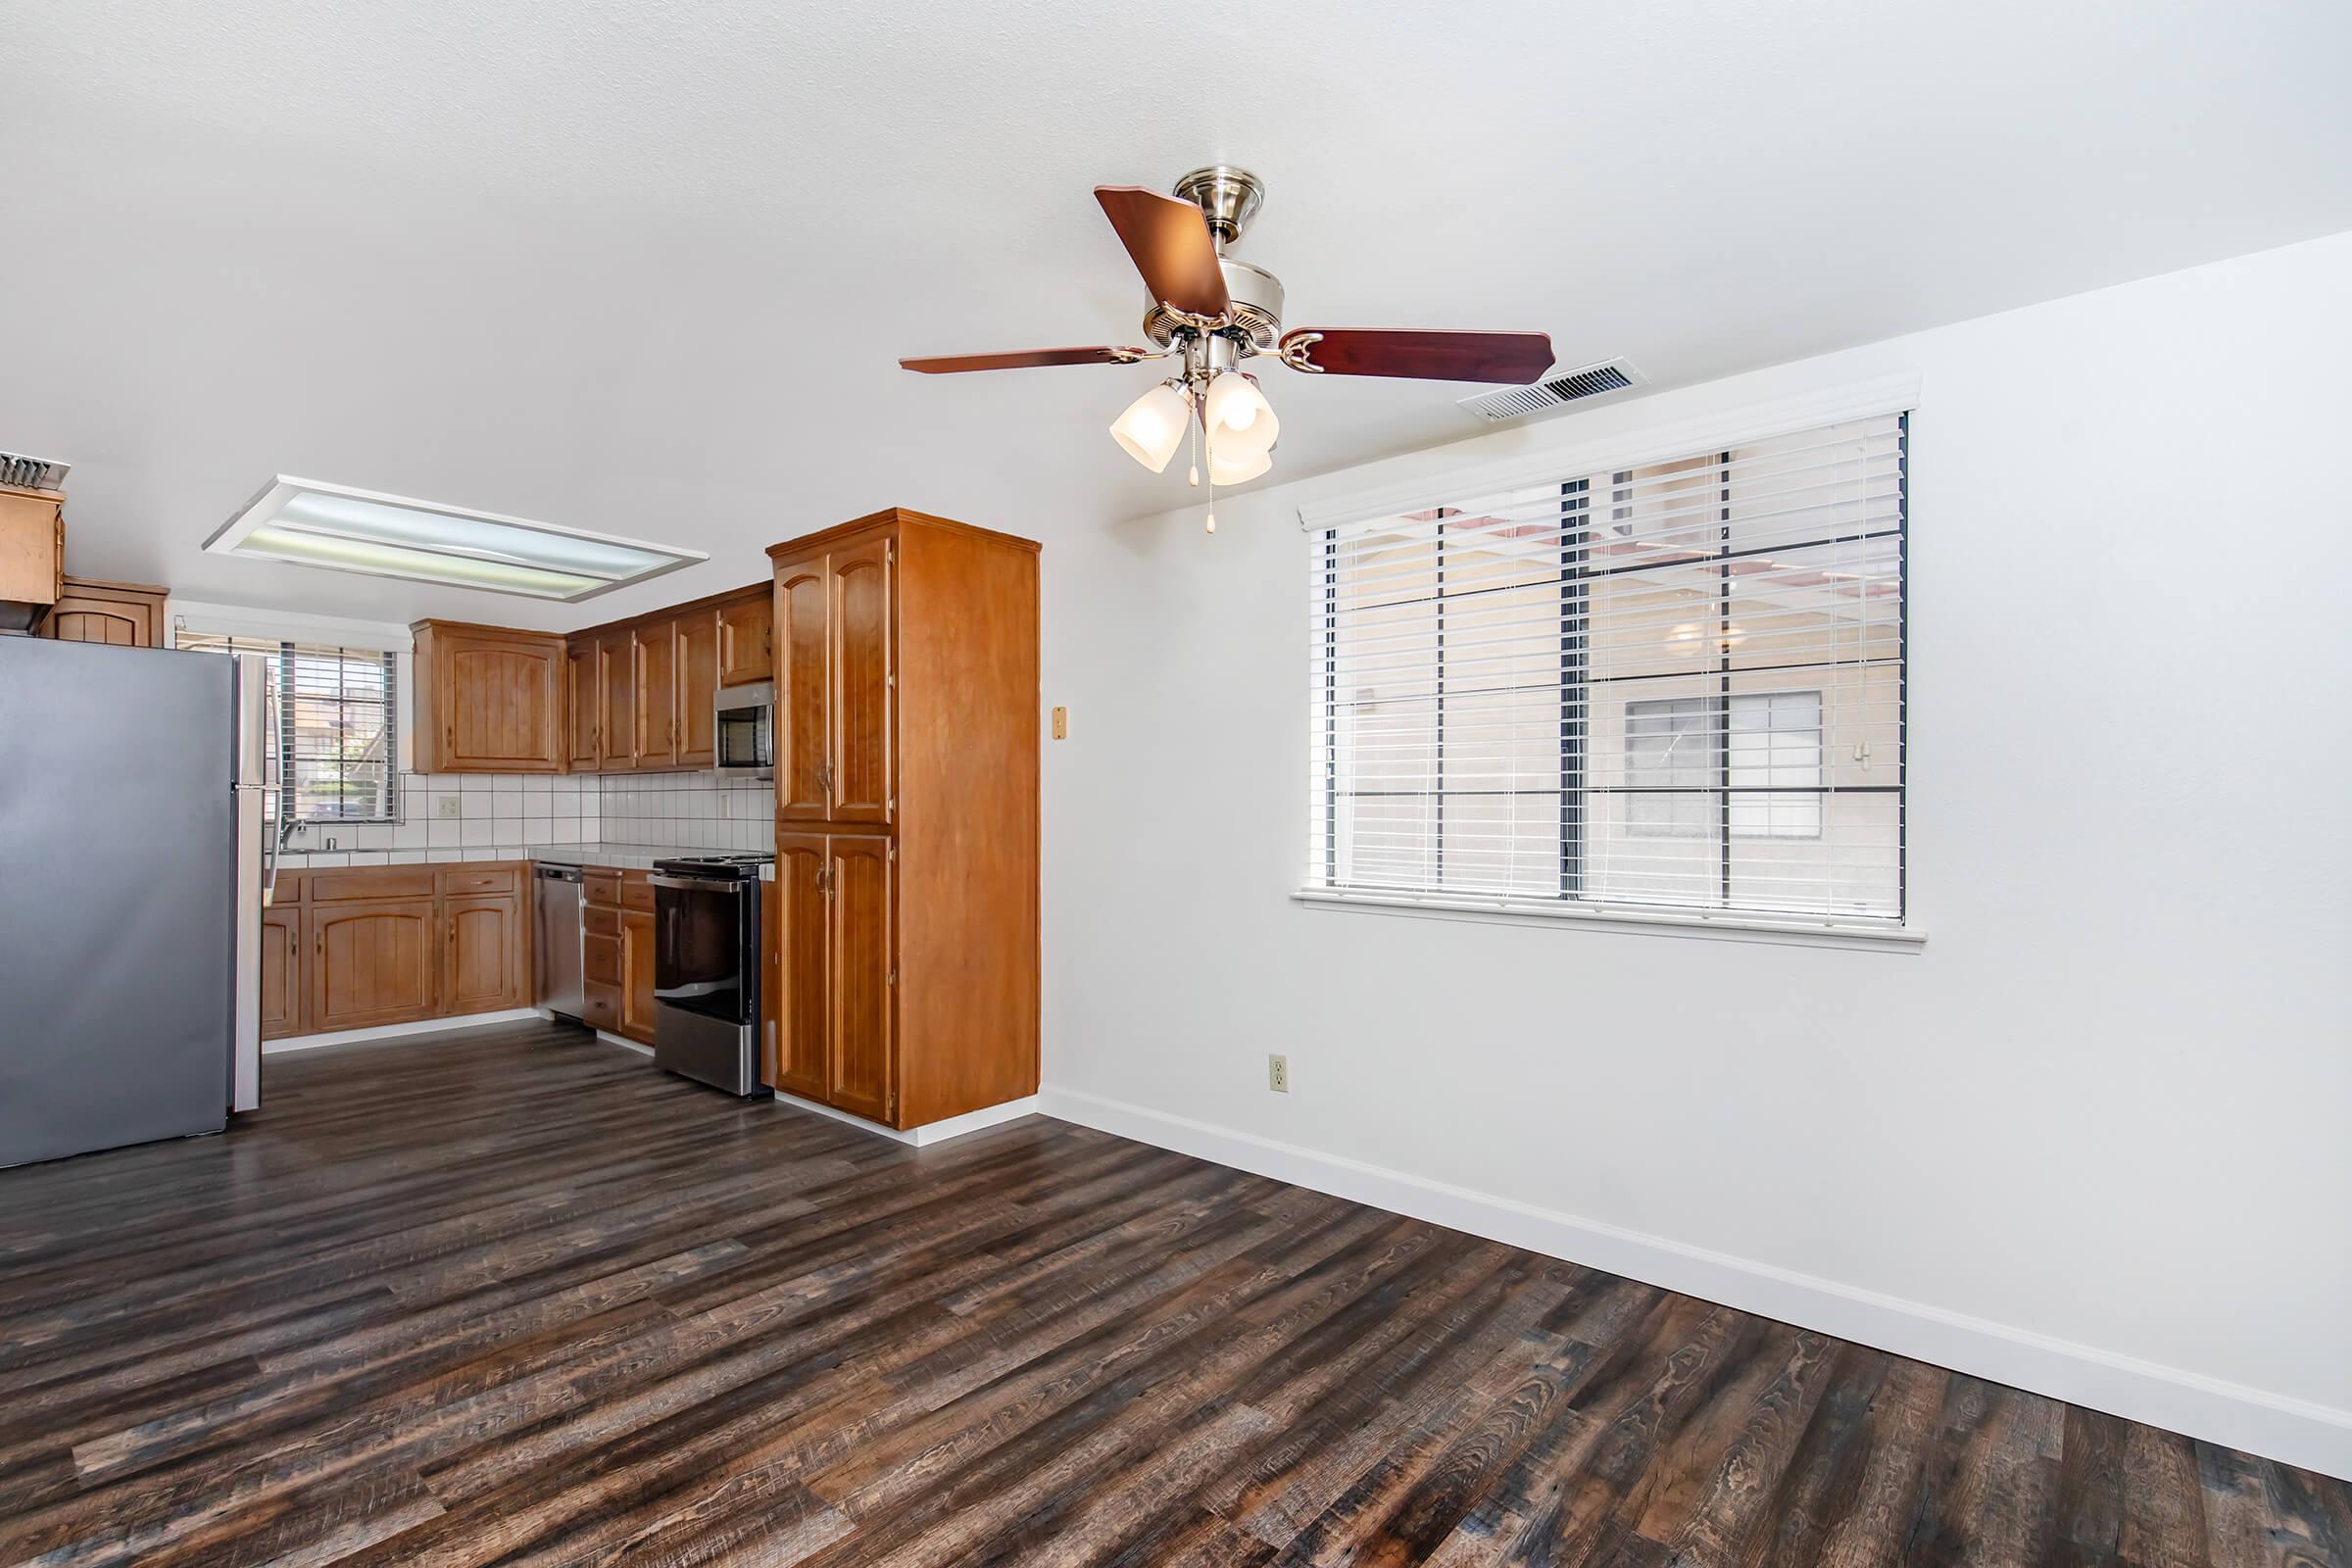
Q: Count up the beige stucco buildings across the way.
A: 1